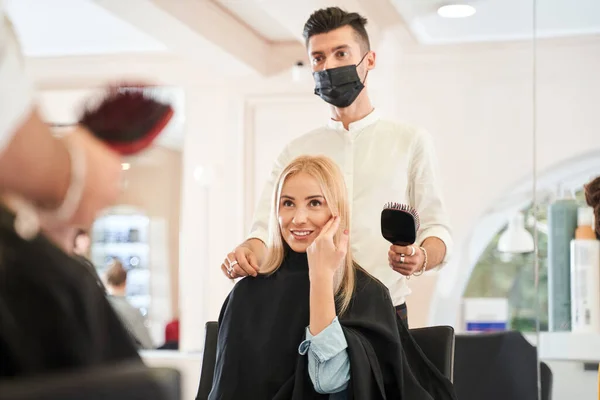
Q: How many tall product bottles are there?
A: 2